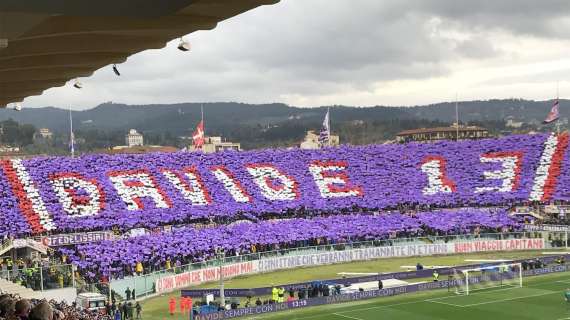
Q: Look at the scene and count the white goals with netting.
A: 1